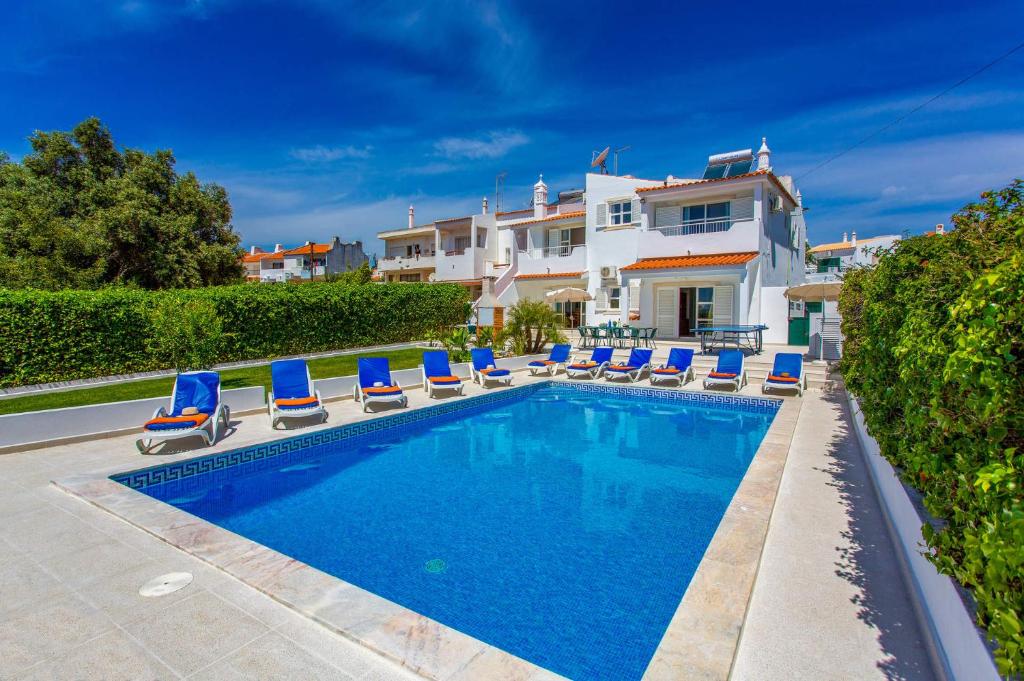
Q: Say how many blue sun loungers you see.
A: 11